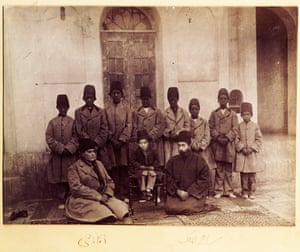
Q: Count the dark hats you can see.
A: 11